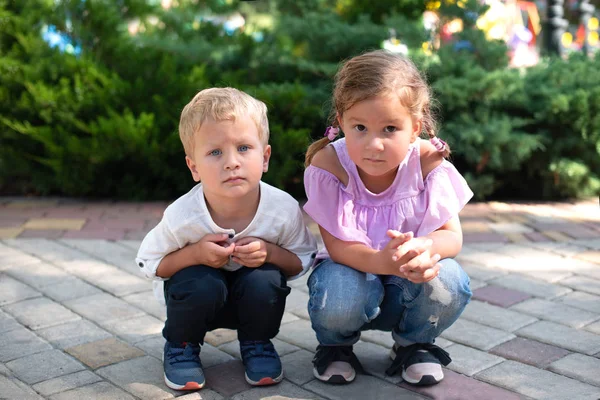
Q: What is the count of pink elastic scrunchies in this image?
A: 2